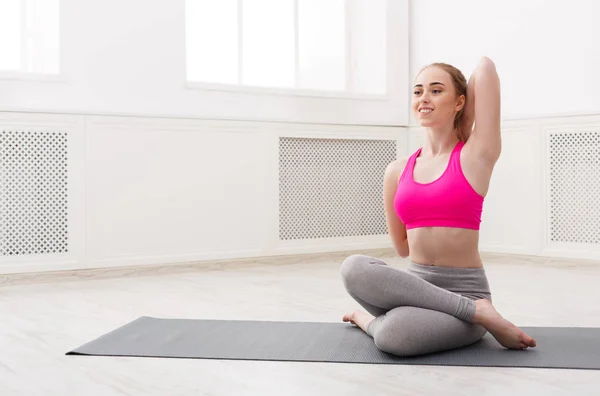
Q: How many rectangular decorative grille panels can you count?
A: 3